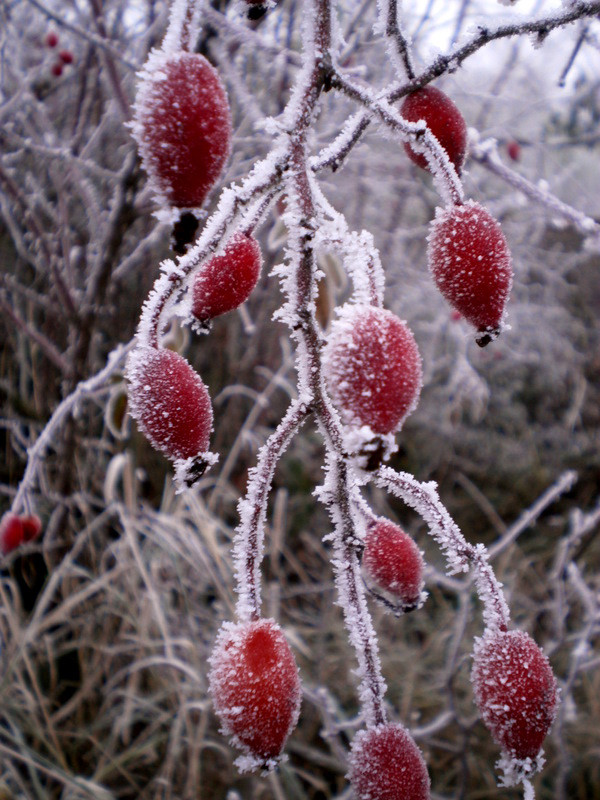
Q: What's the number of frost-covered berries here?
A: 10